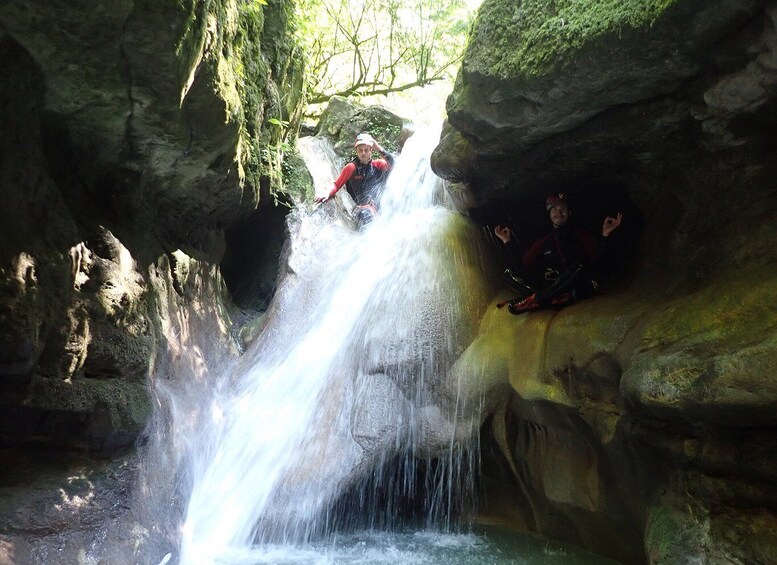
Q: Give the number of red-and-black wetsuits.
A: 2